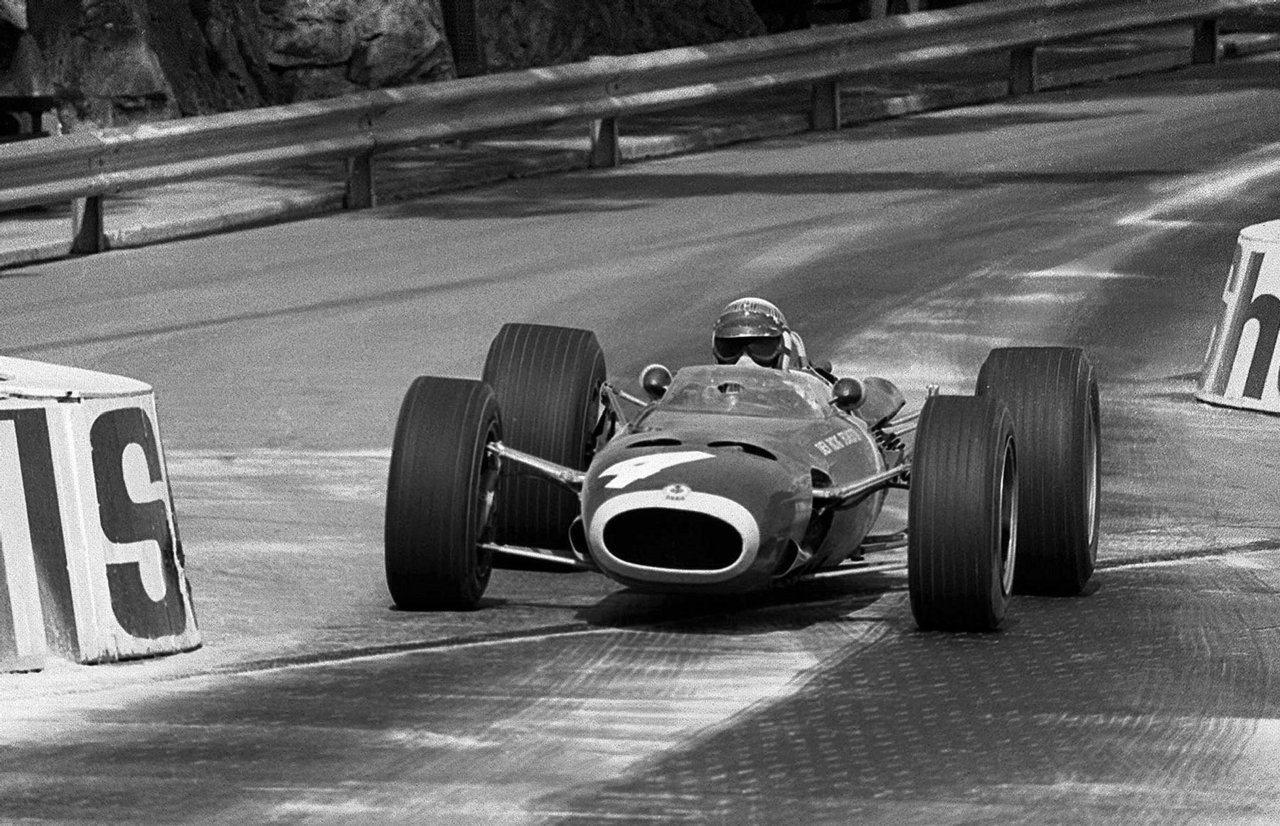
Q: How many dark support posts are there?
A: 6